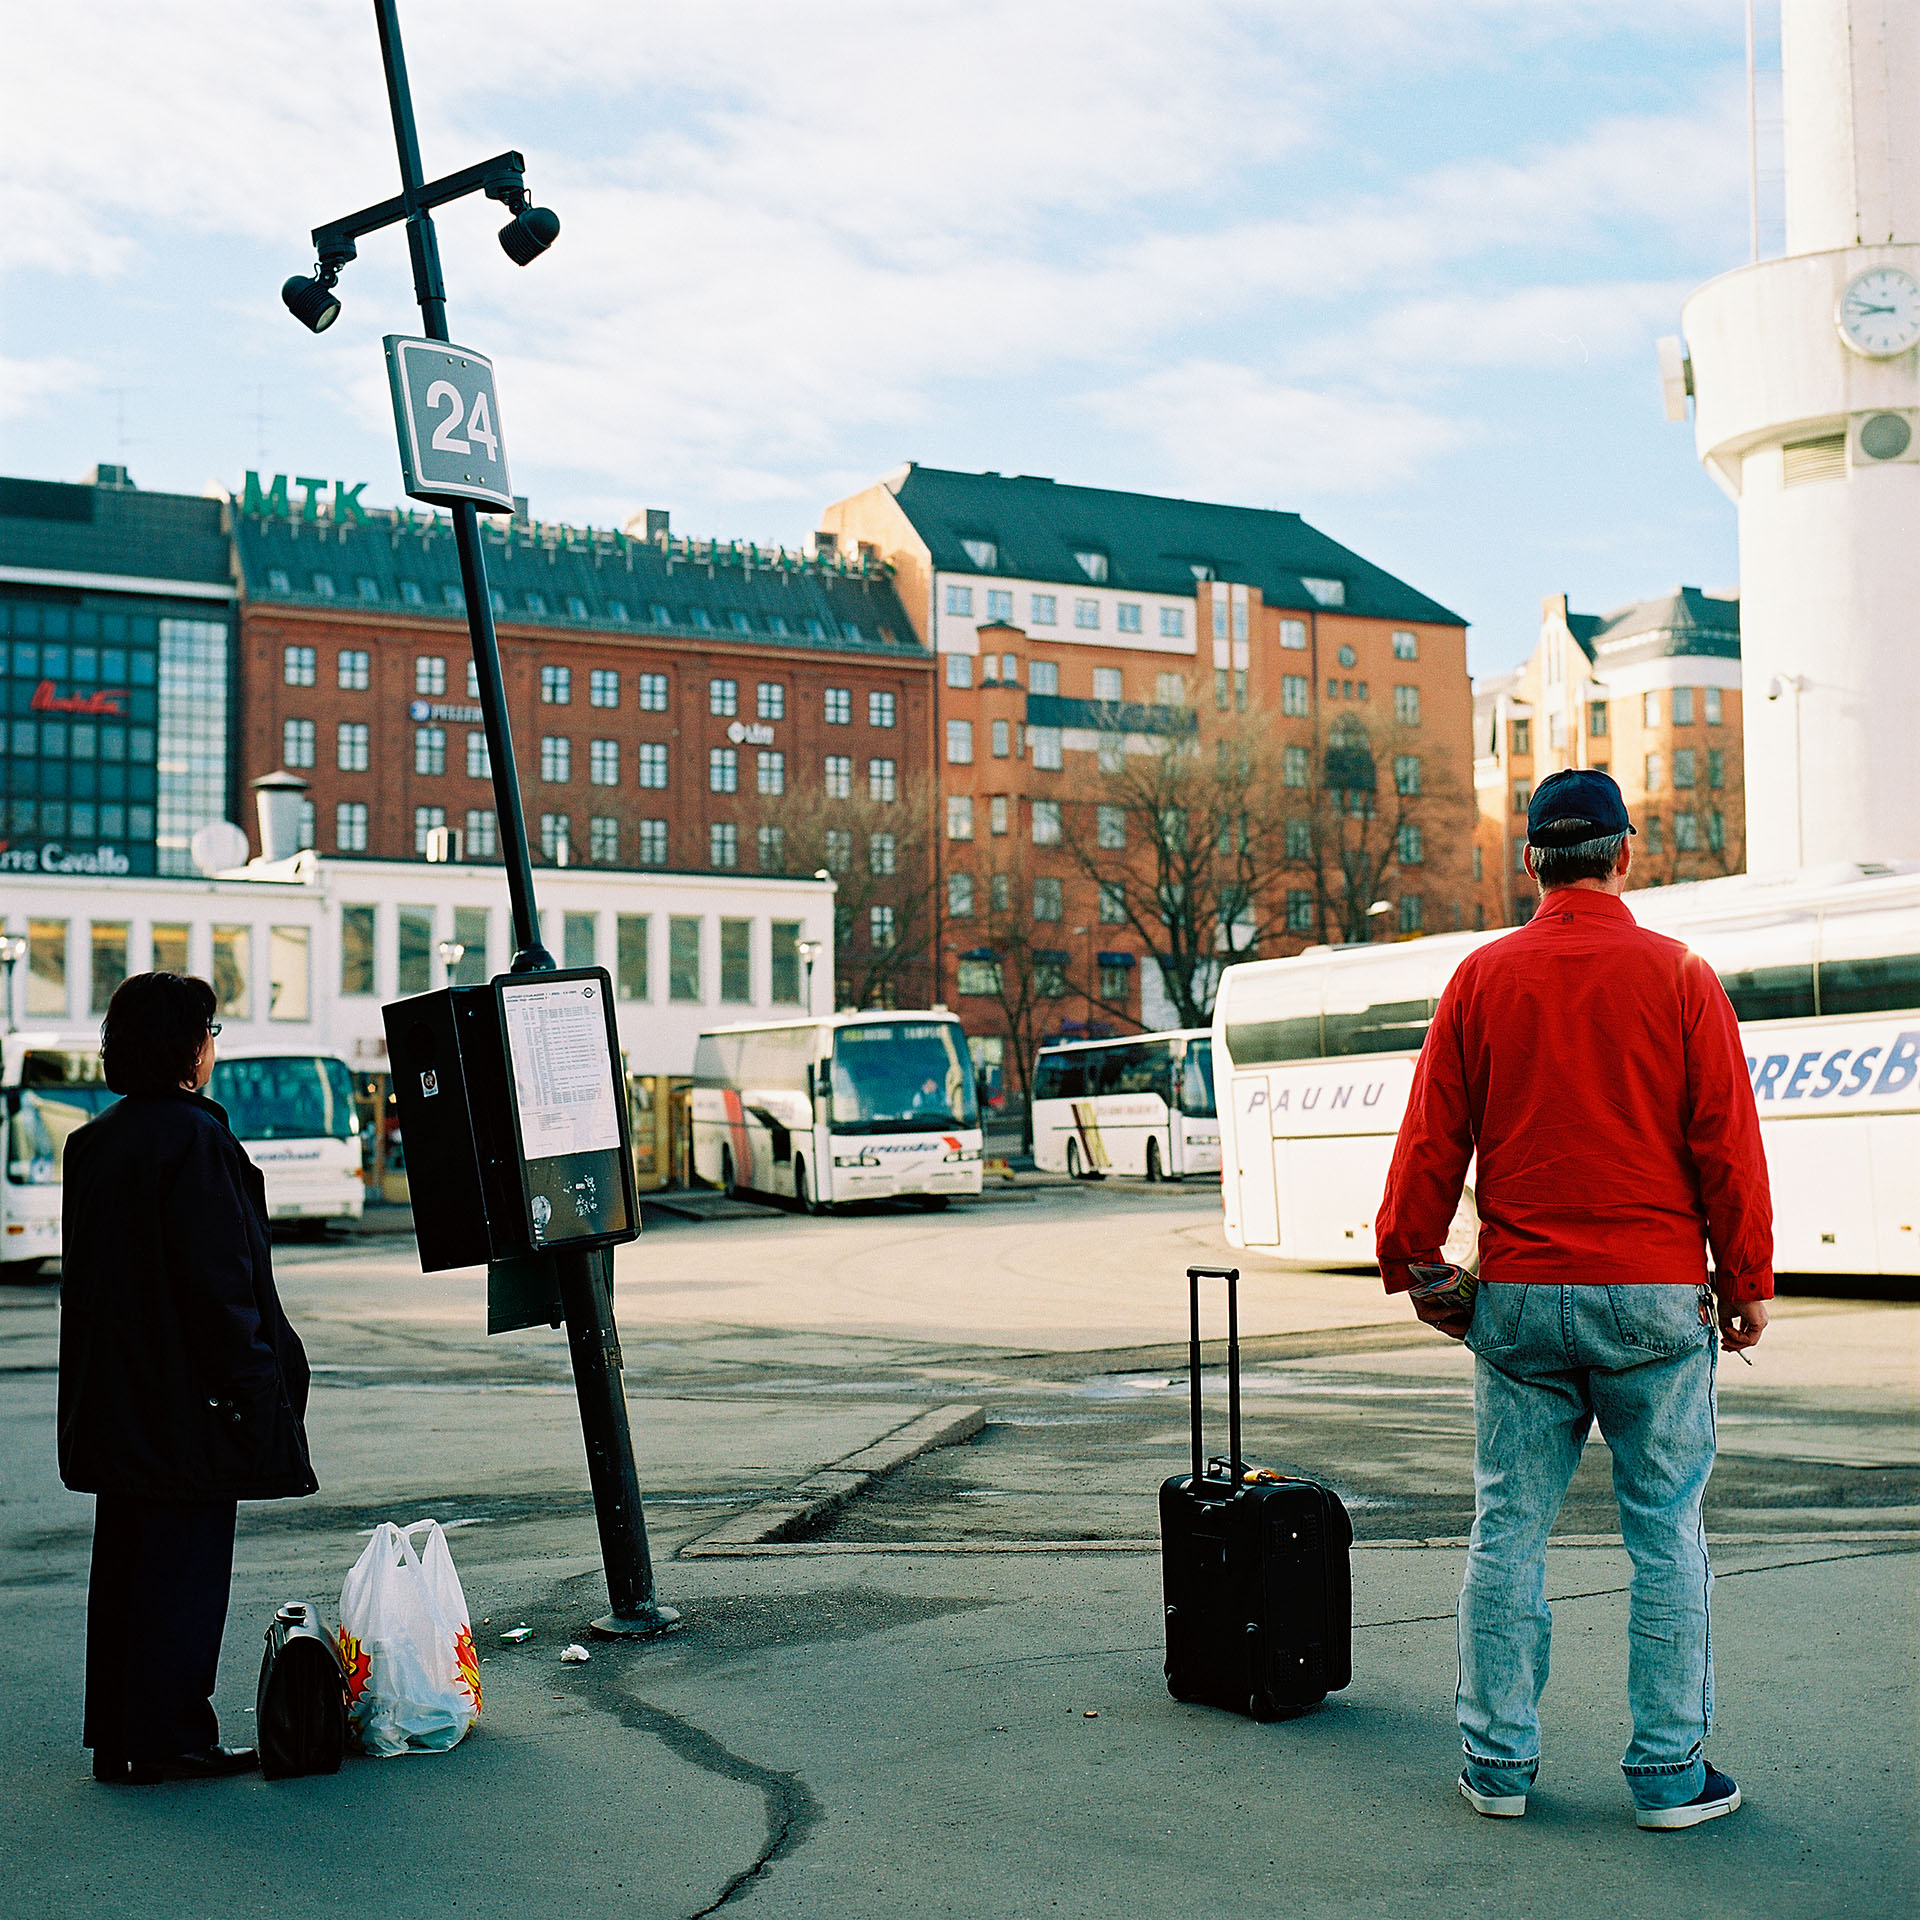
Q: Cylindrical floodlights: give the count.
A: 2